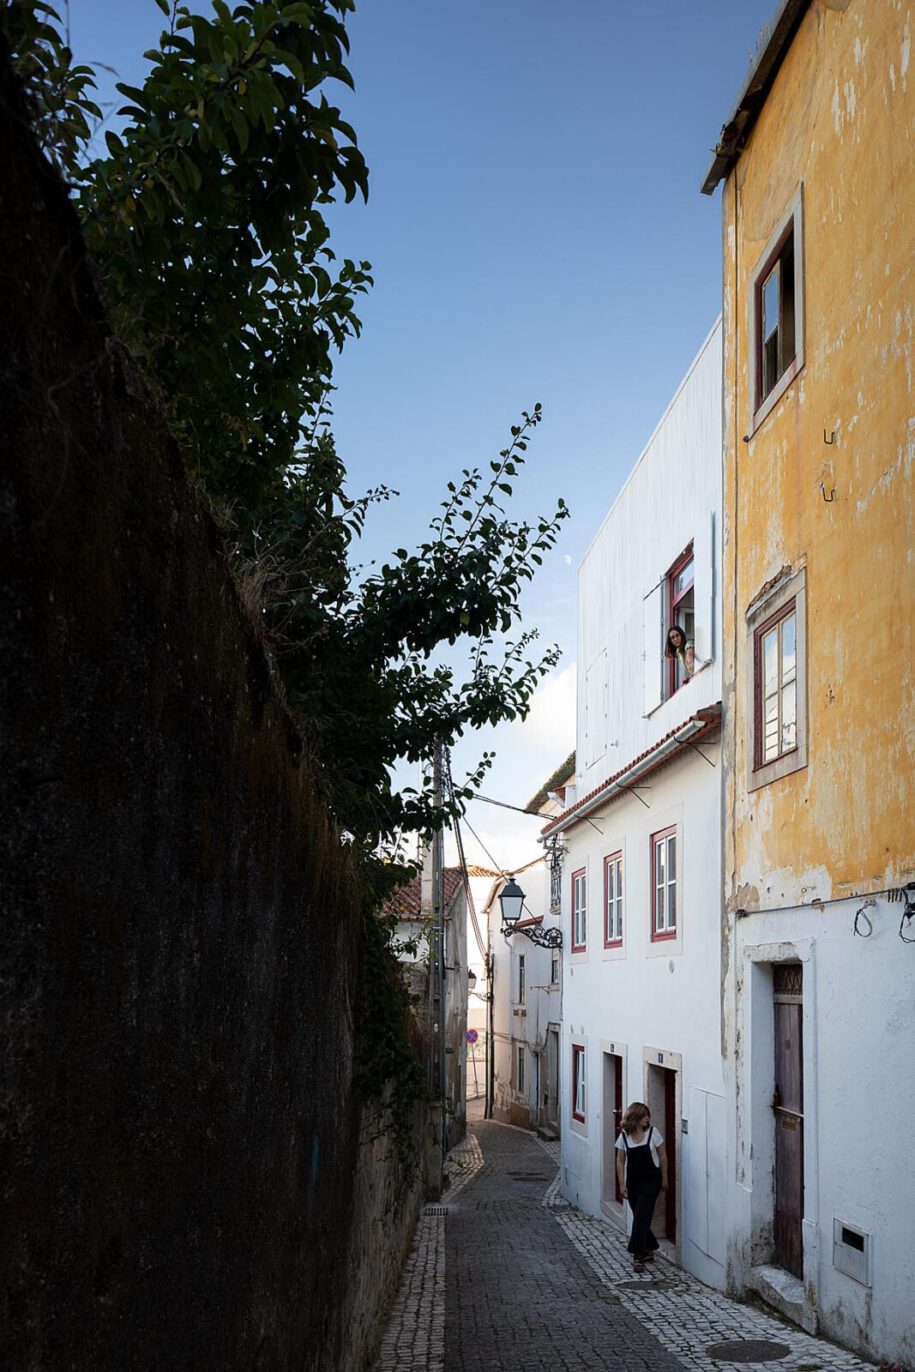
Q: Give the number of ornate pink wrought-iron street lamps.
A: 0